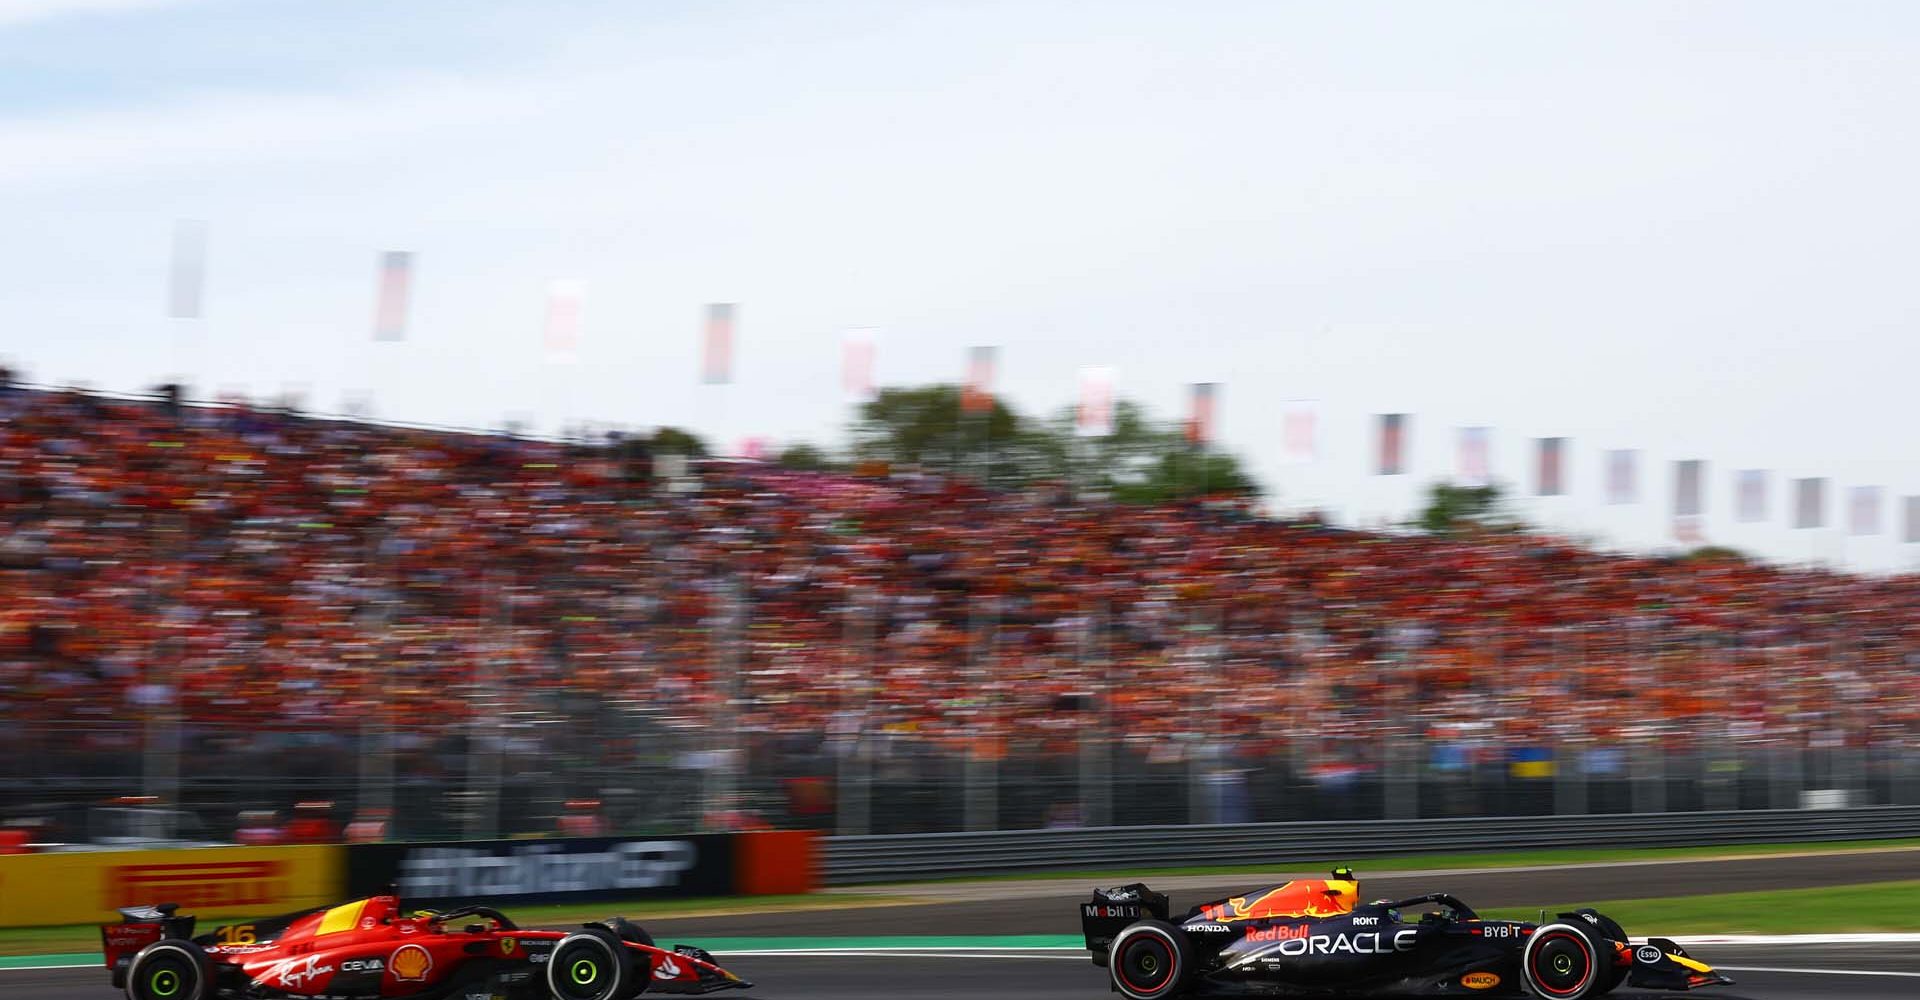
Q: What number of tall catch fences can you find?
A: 1